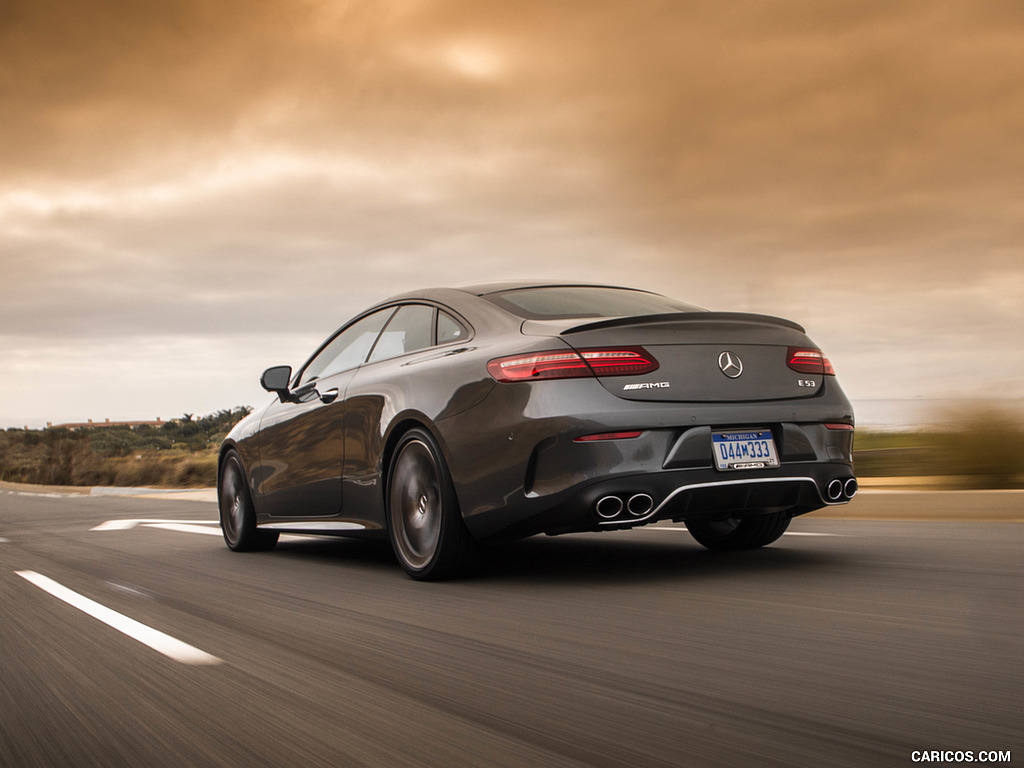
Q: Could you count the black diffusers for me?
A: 1